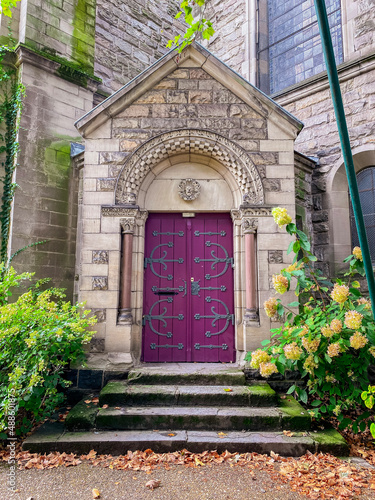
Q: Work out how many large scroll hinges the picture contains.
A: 4